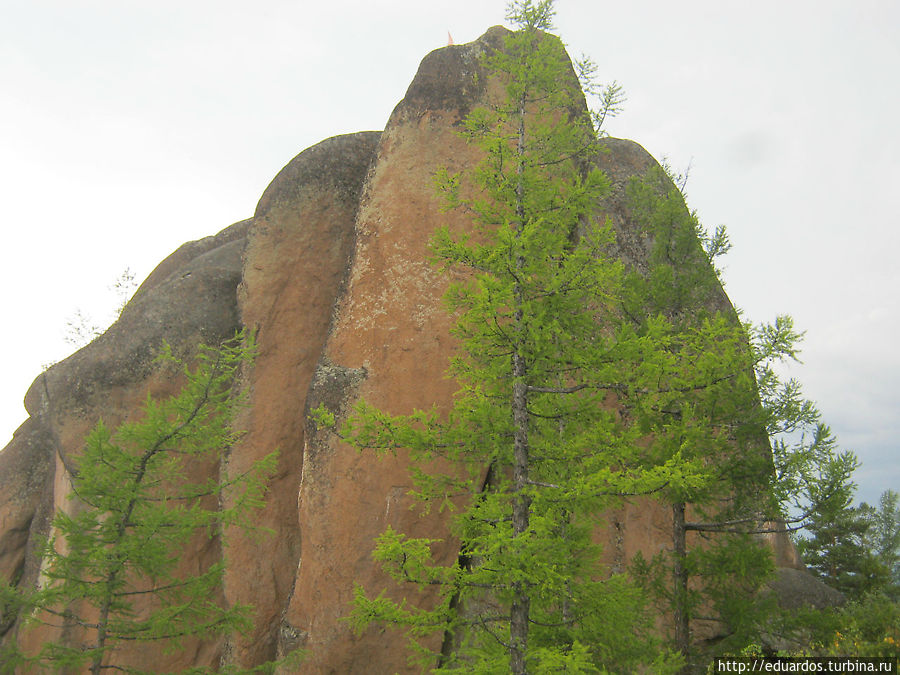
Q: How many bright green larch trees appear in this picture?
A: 3